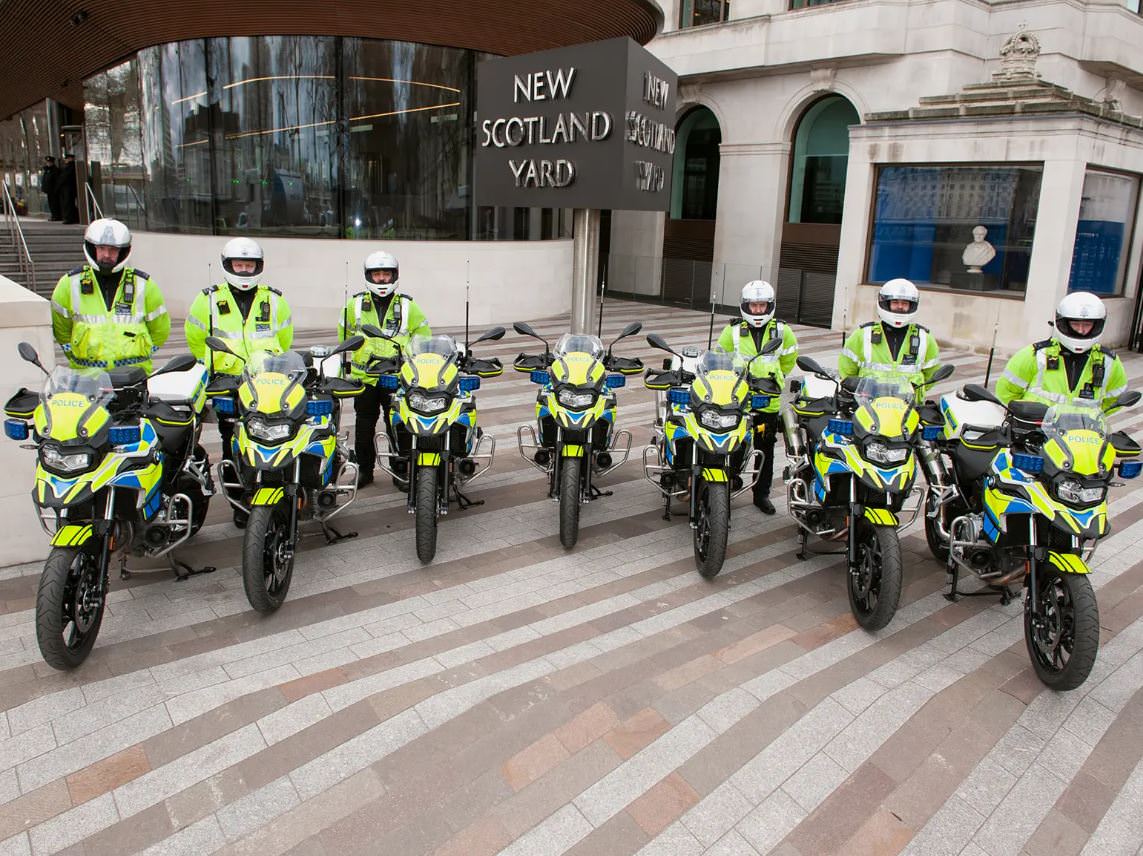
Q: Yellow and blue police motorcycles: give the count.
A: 7